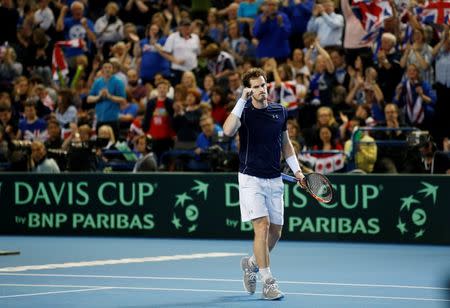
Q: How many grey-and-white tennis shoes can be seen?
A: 2